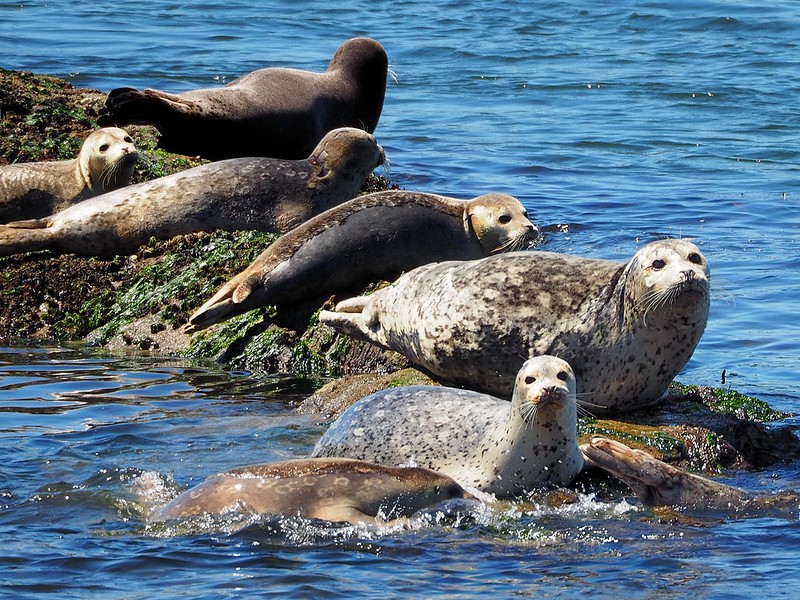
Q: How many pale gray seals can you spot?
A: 2